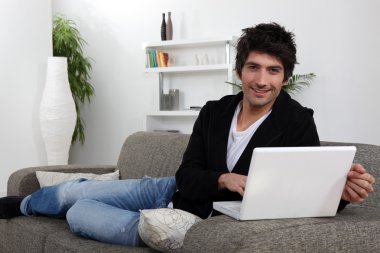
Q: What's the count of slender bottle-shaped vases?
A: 2